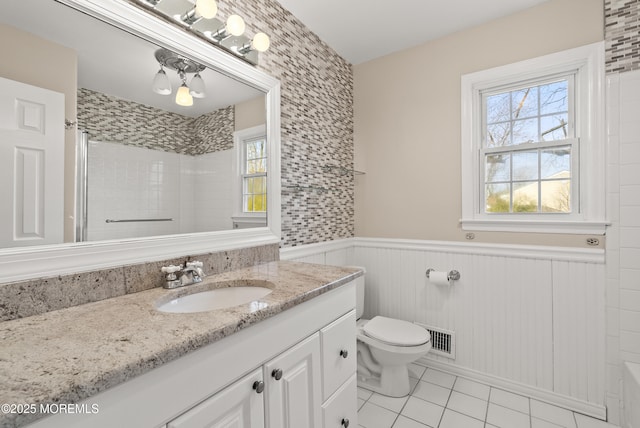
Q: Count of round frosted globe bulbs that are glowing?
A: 3